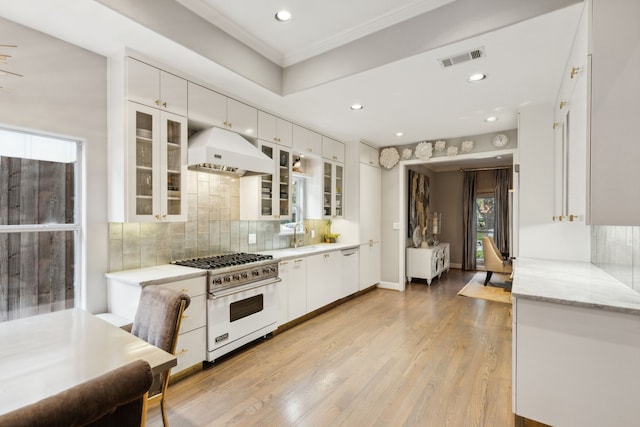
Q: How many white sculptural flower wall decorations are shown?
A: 6